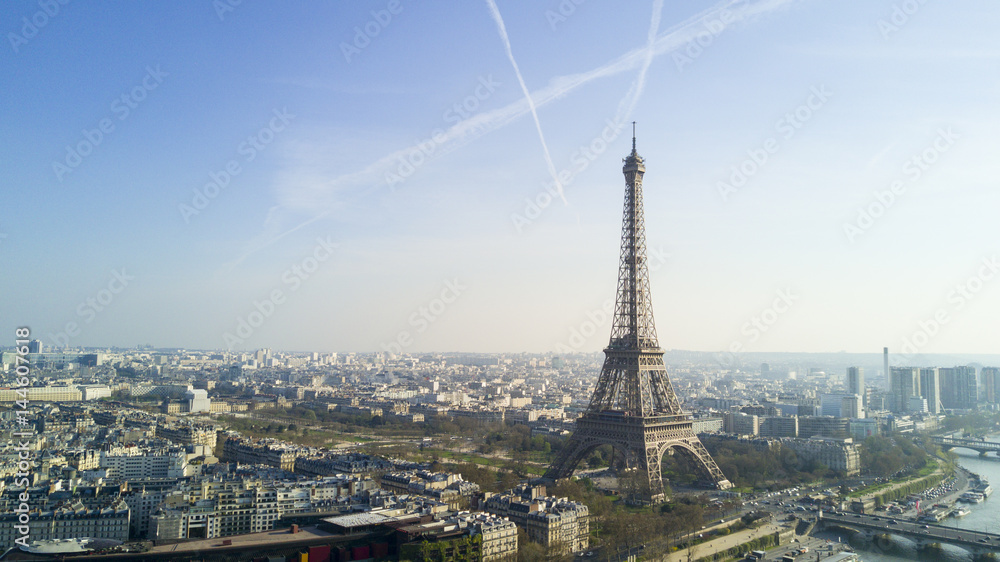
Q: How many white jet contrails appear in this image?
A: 3